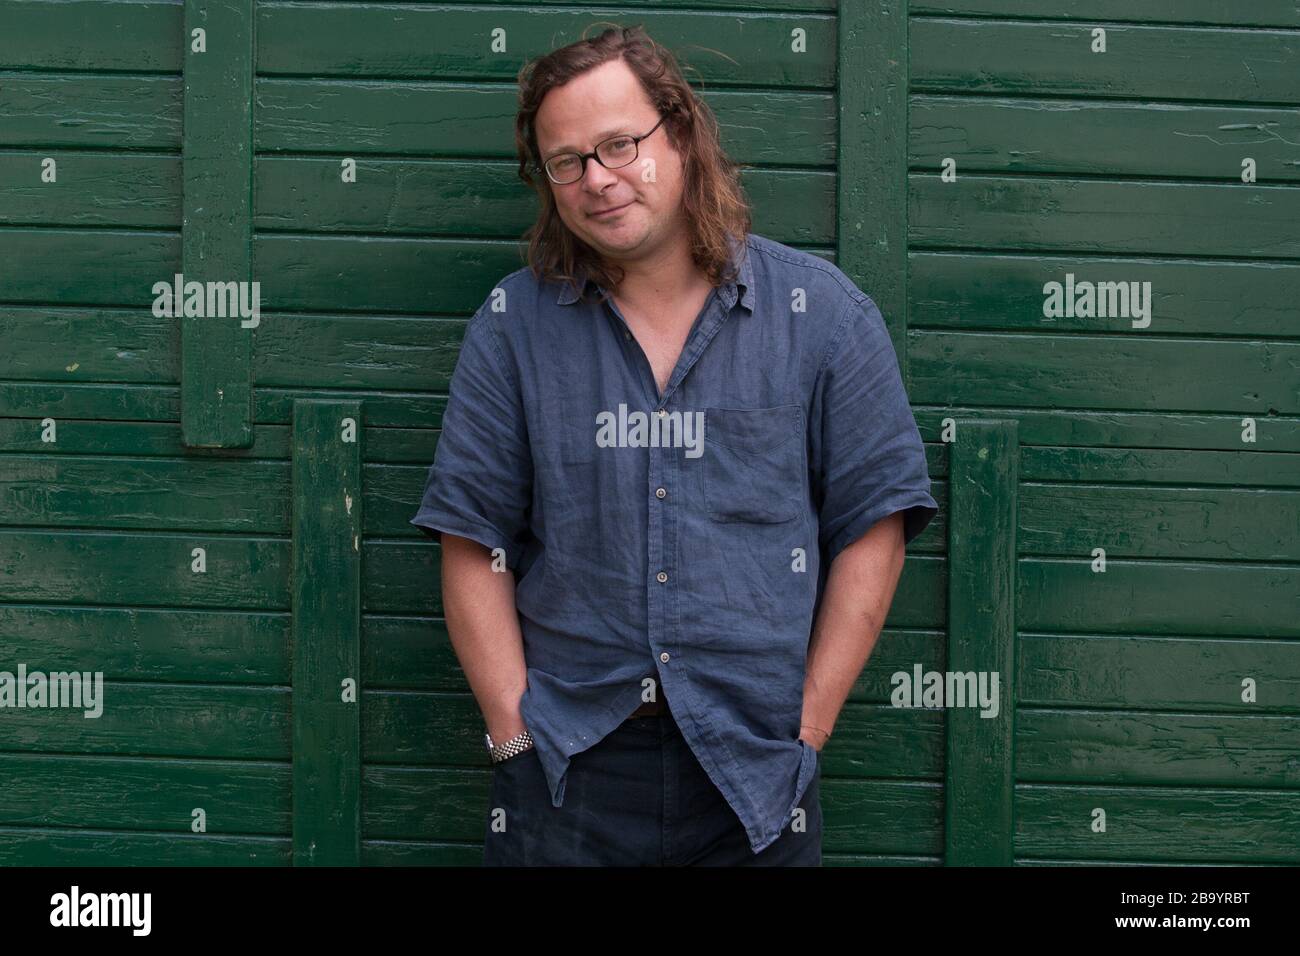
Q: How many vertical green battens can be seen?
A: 4